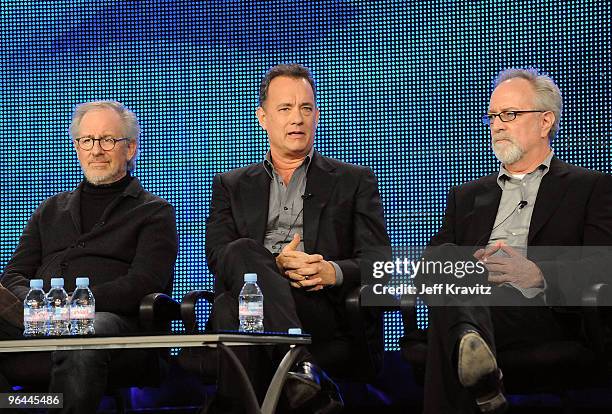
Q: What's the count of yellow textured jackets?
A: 0